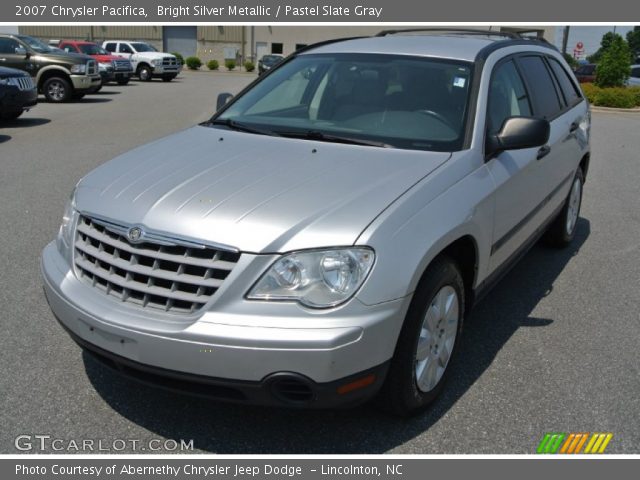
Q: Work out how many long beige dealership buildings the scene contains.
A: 1